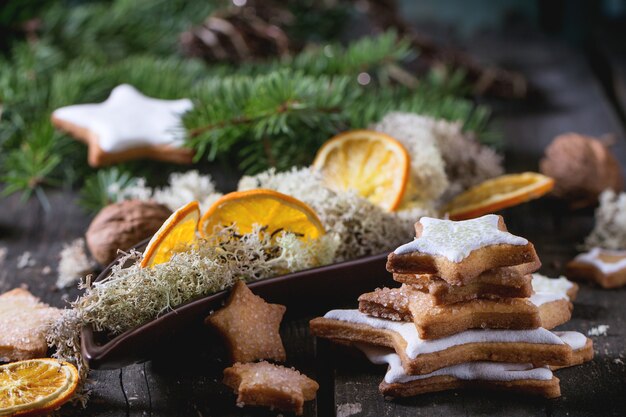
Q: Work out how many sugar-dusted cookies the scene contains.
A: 5